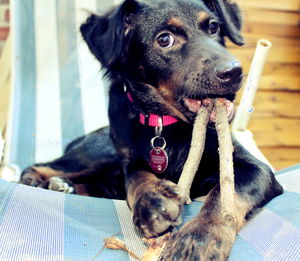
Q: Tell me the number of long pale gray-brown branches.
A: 2